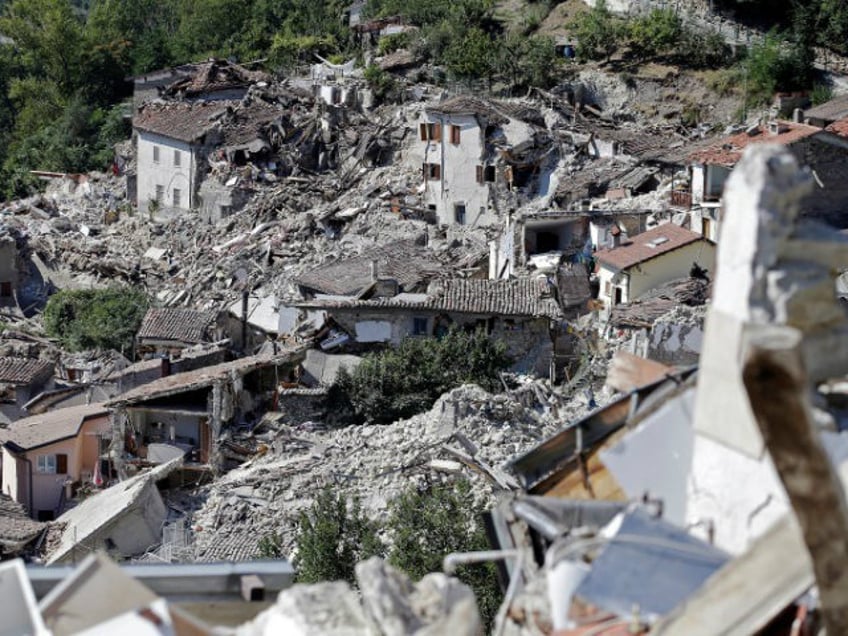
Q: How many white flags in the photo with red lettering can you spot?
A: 0